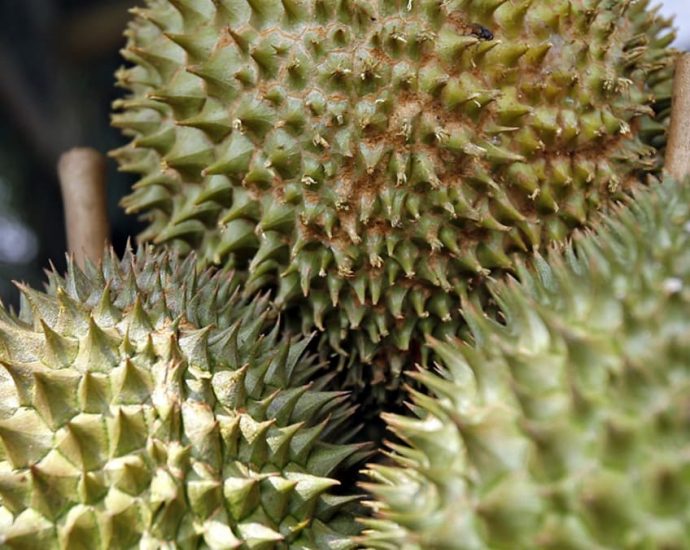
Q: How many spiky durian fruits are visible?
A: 3